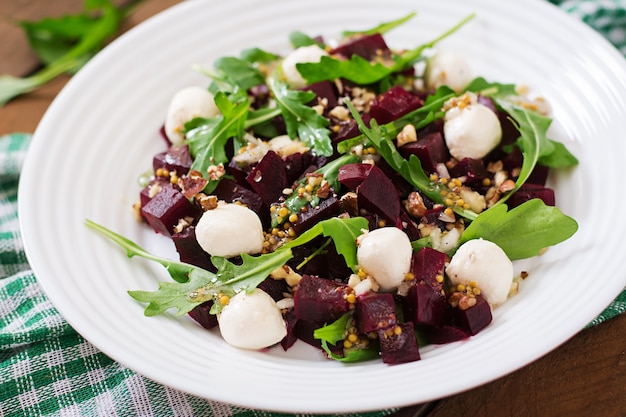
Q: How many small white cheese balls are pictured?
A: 8